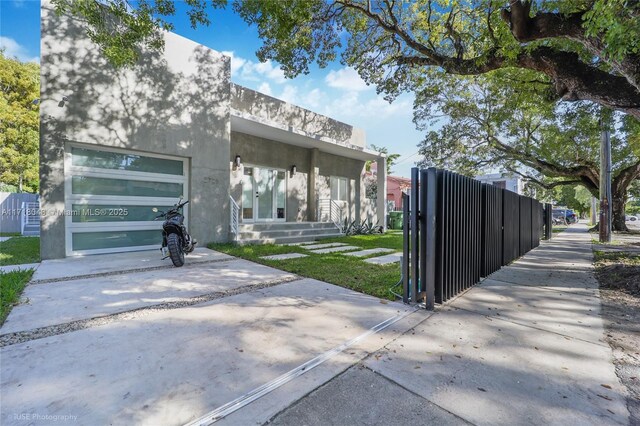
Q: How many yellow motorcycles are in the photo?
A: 0